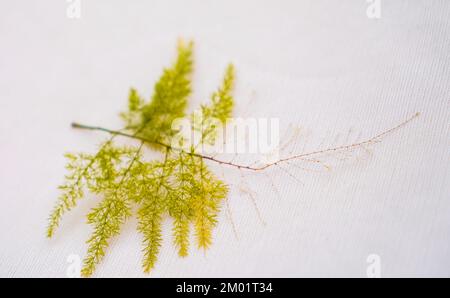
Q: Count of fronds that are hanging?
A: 5